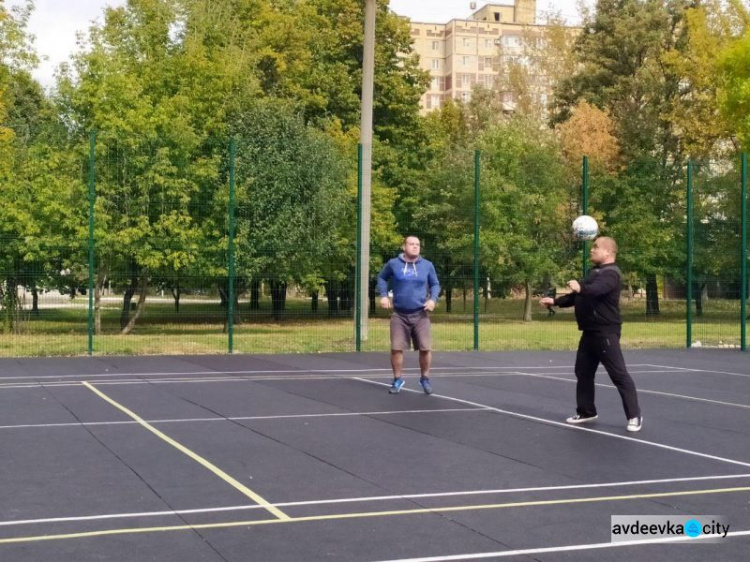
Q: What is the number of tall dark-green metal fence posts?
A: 7